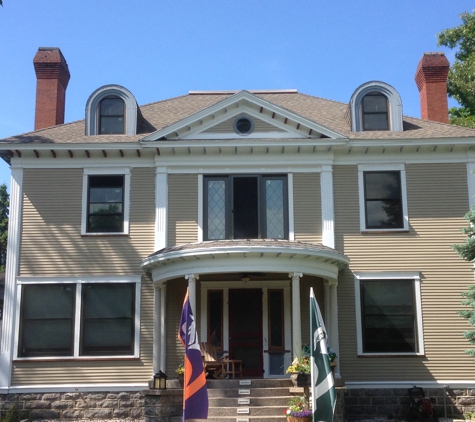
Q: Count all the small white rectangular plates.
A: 5